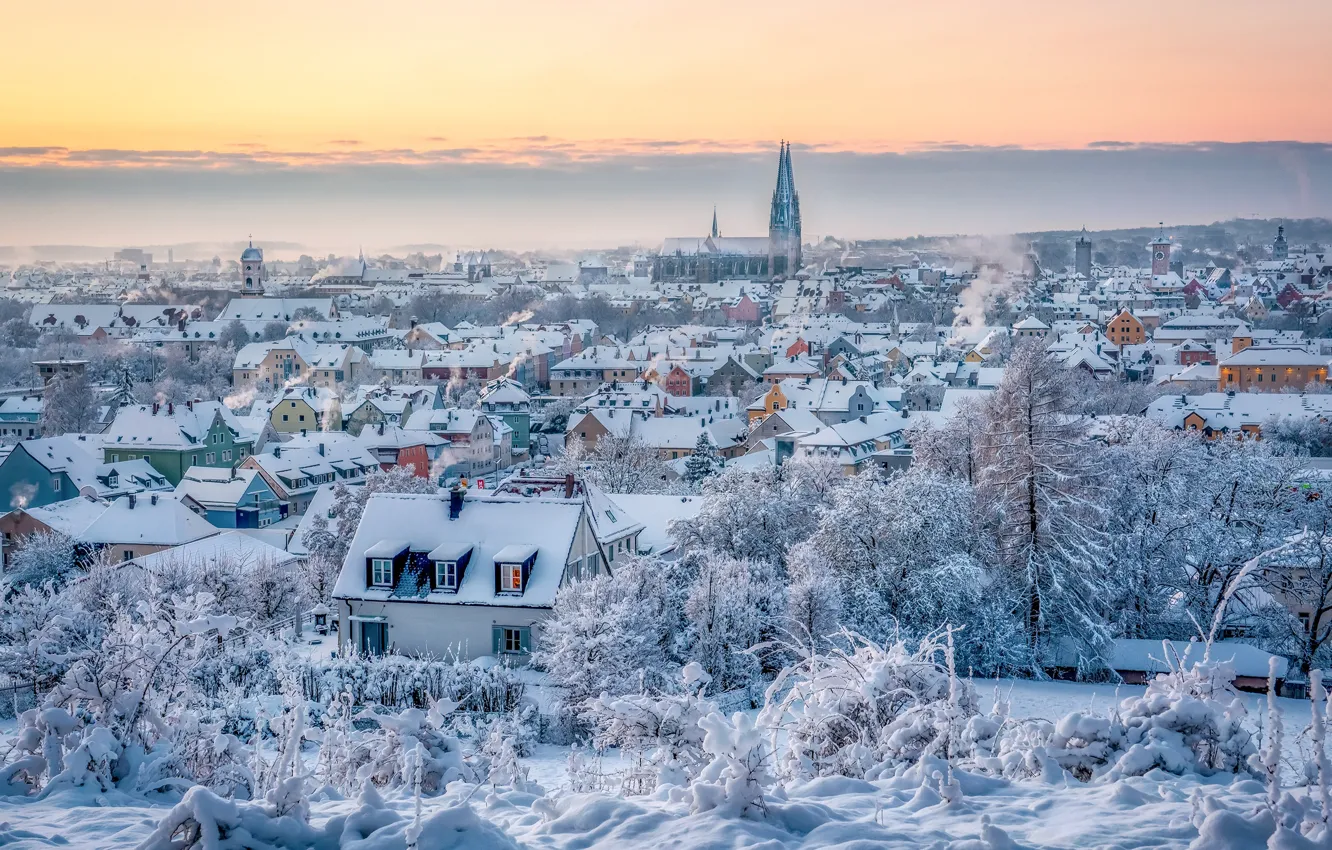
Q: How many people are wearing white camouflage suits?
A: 0